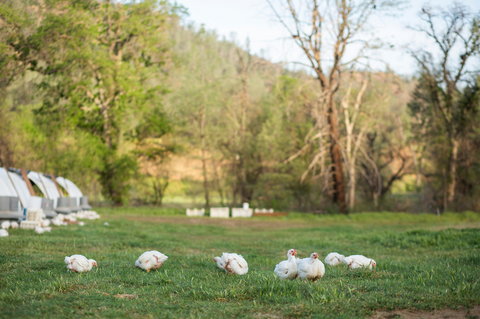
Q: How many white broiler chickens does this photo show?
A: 7